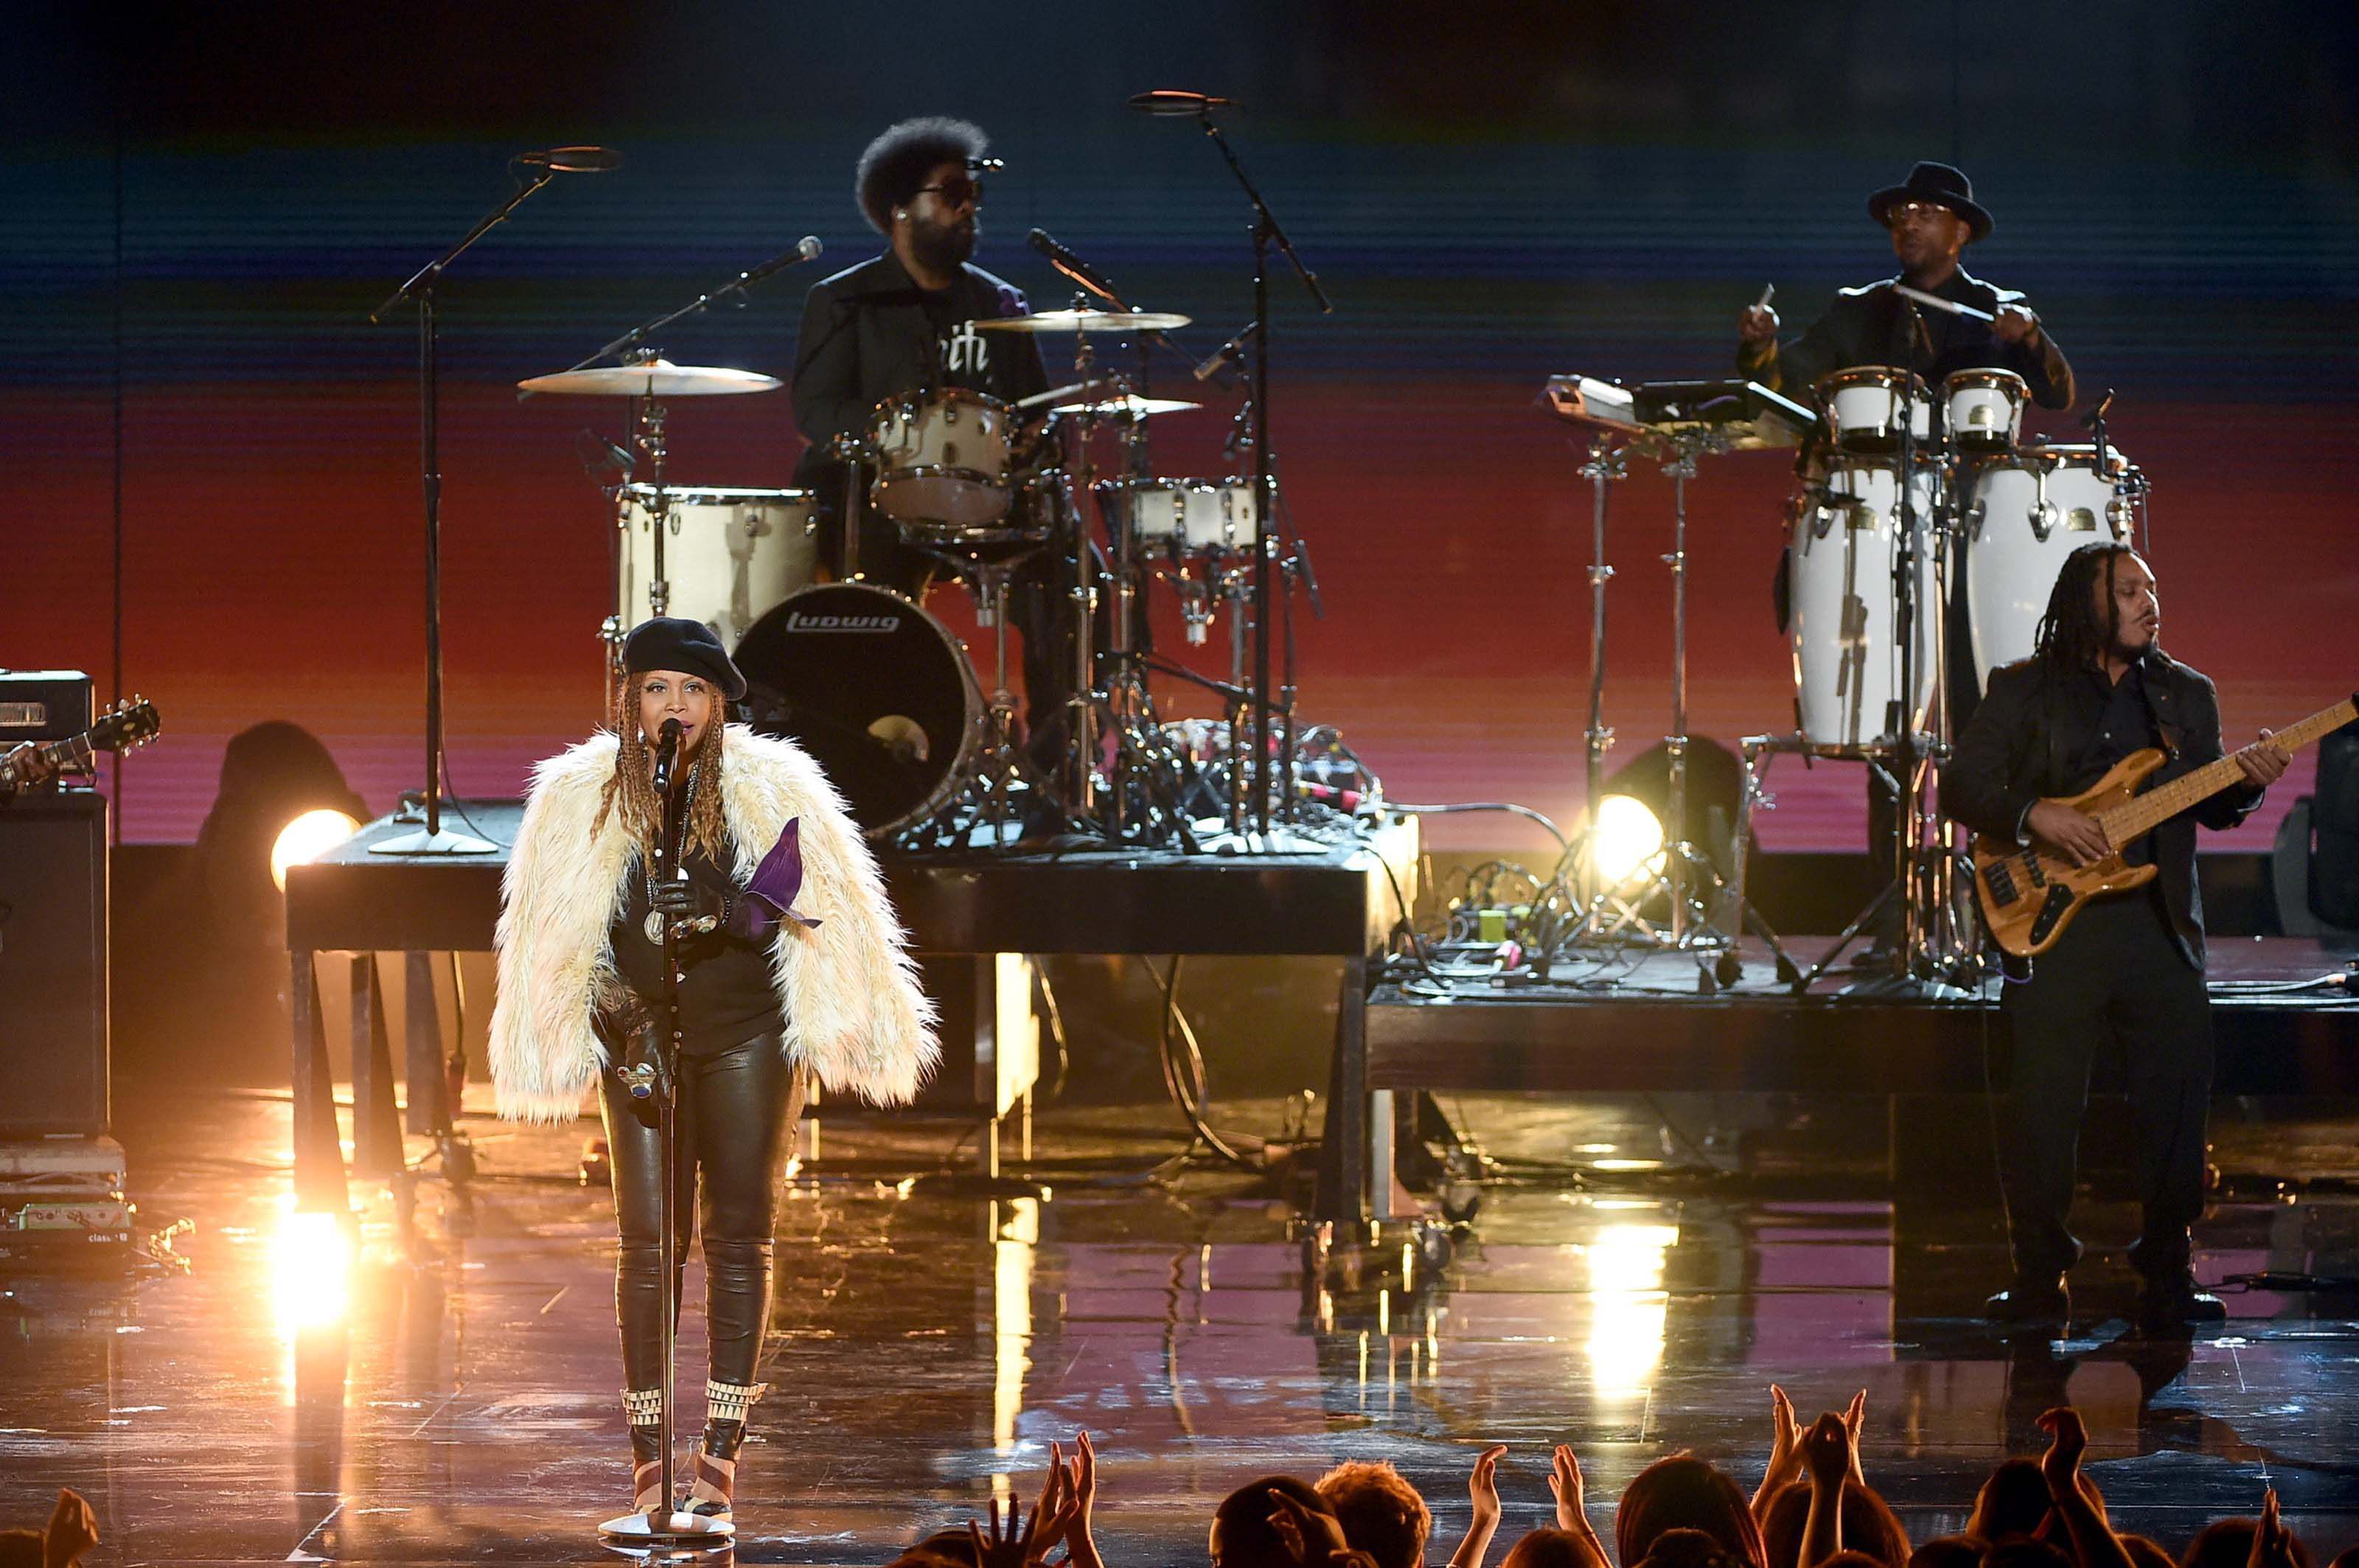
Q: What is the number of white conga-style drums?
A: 2